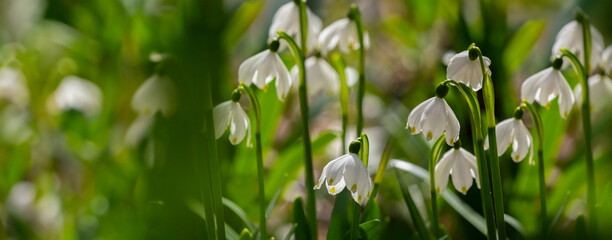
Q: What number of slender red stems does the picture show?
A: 0